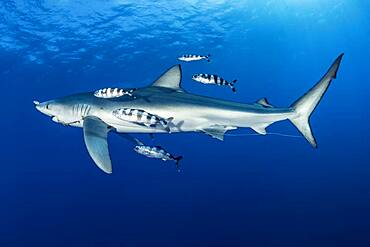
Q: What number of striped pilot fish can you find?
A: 5